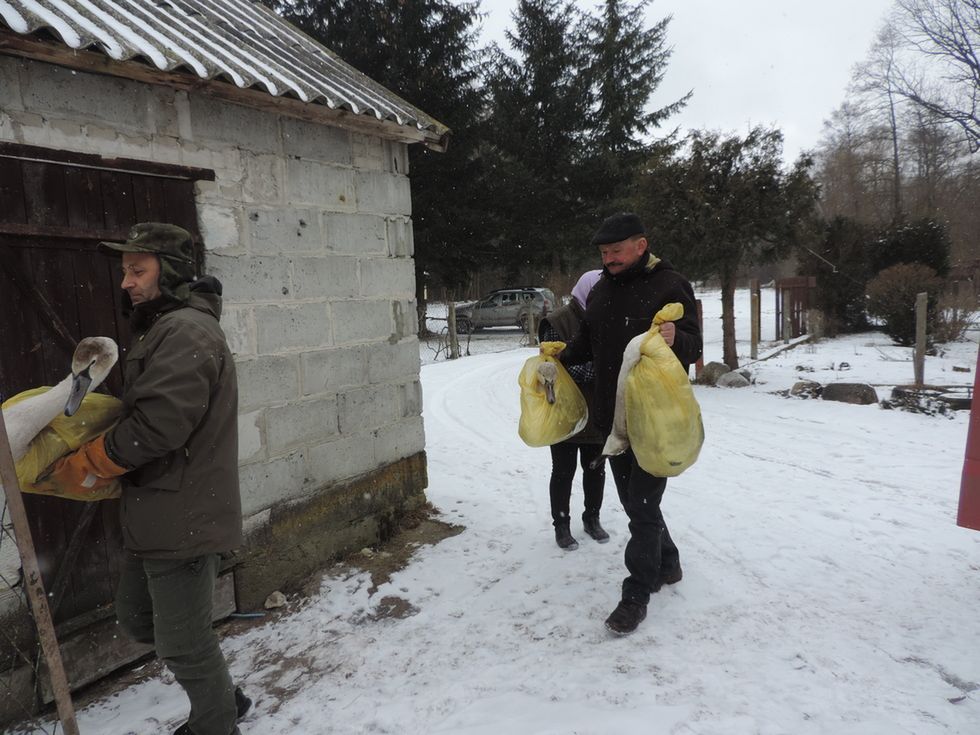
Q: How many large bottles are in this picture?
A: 0